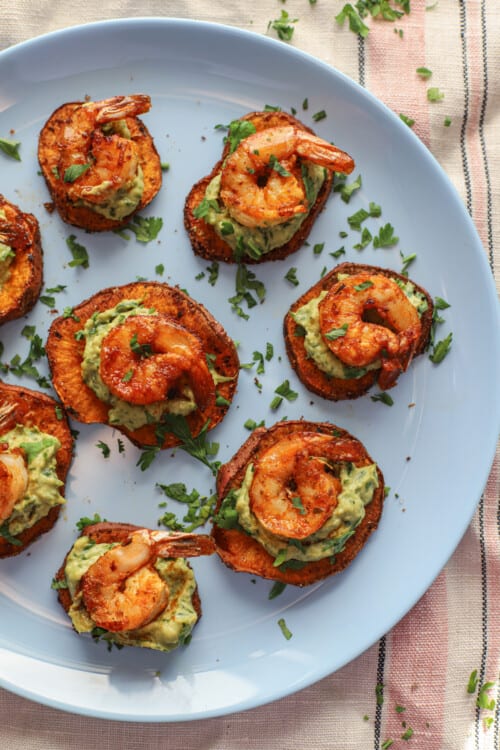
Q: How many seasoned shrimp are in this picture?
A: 8